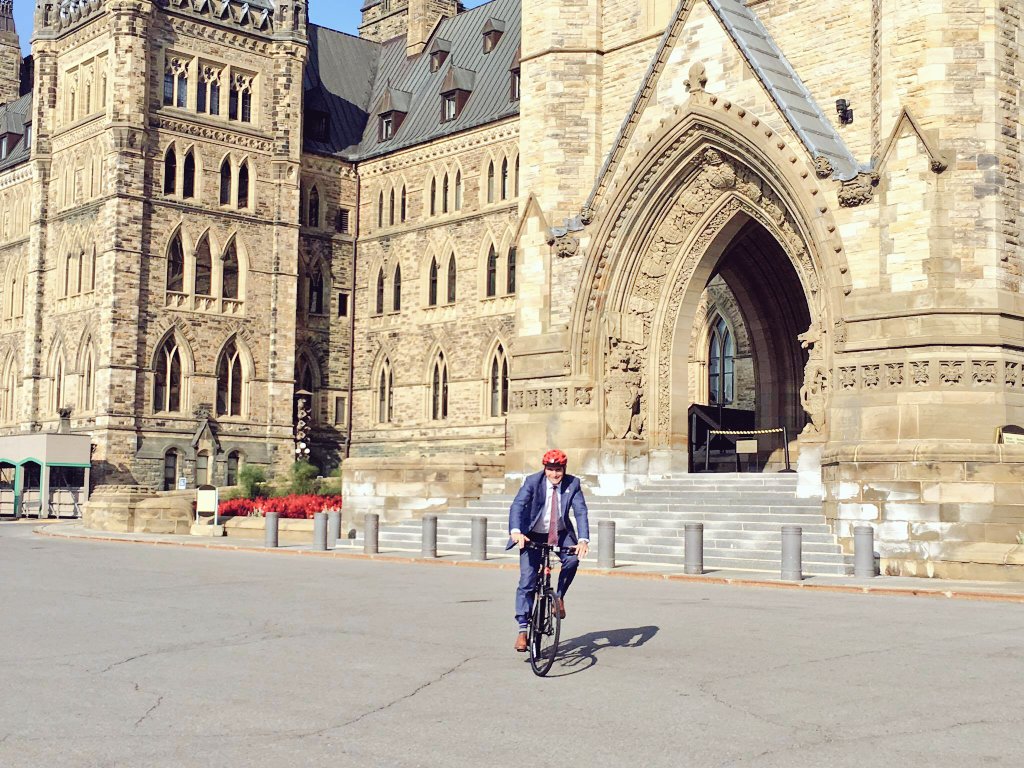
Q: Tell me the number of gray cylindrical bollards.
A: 10